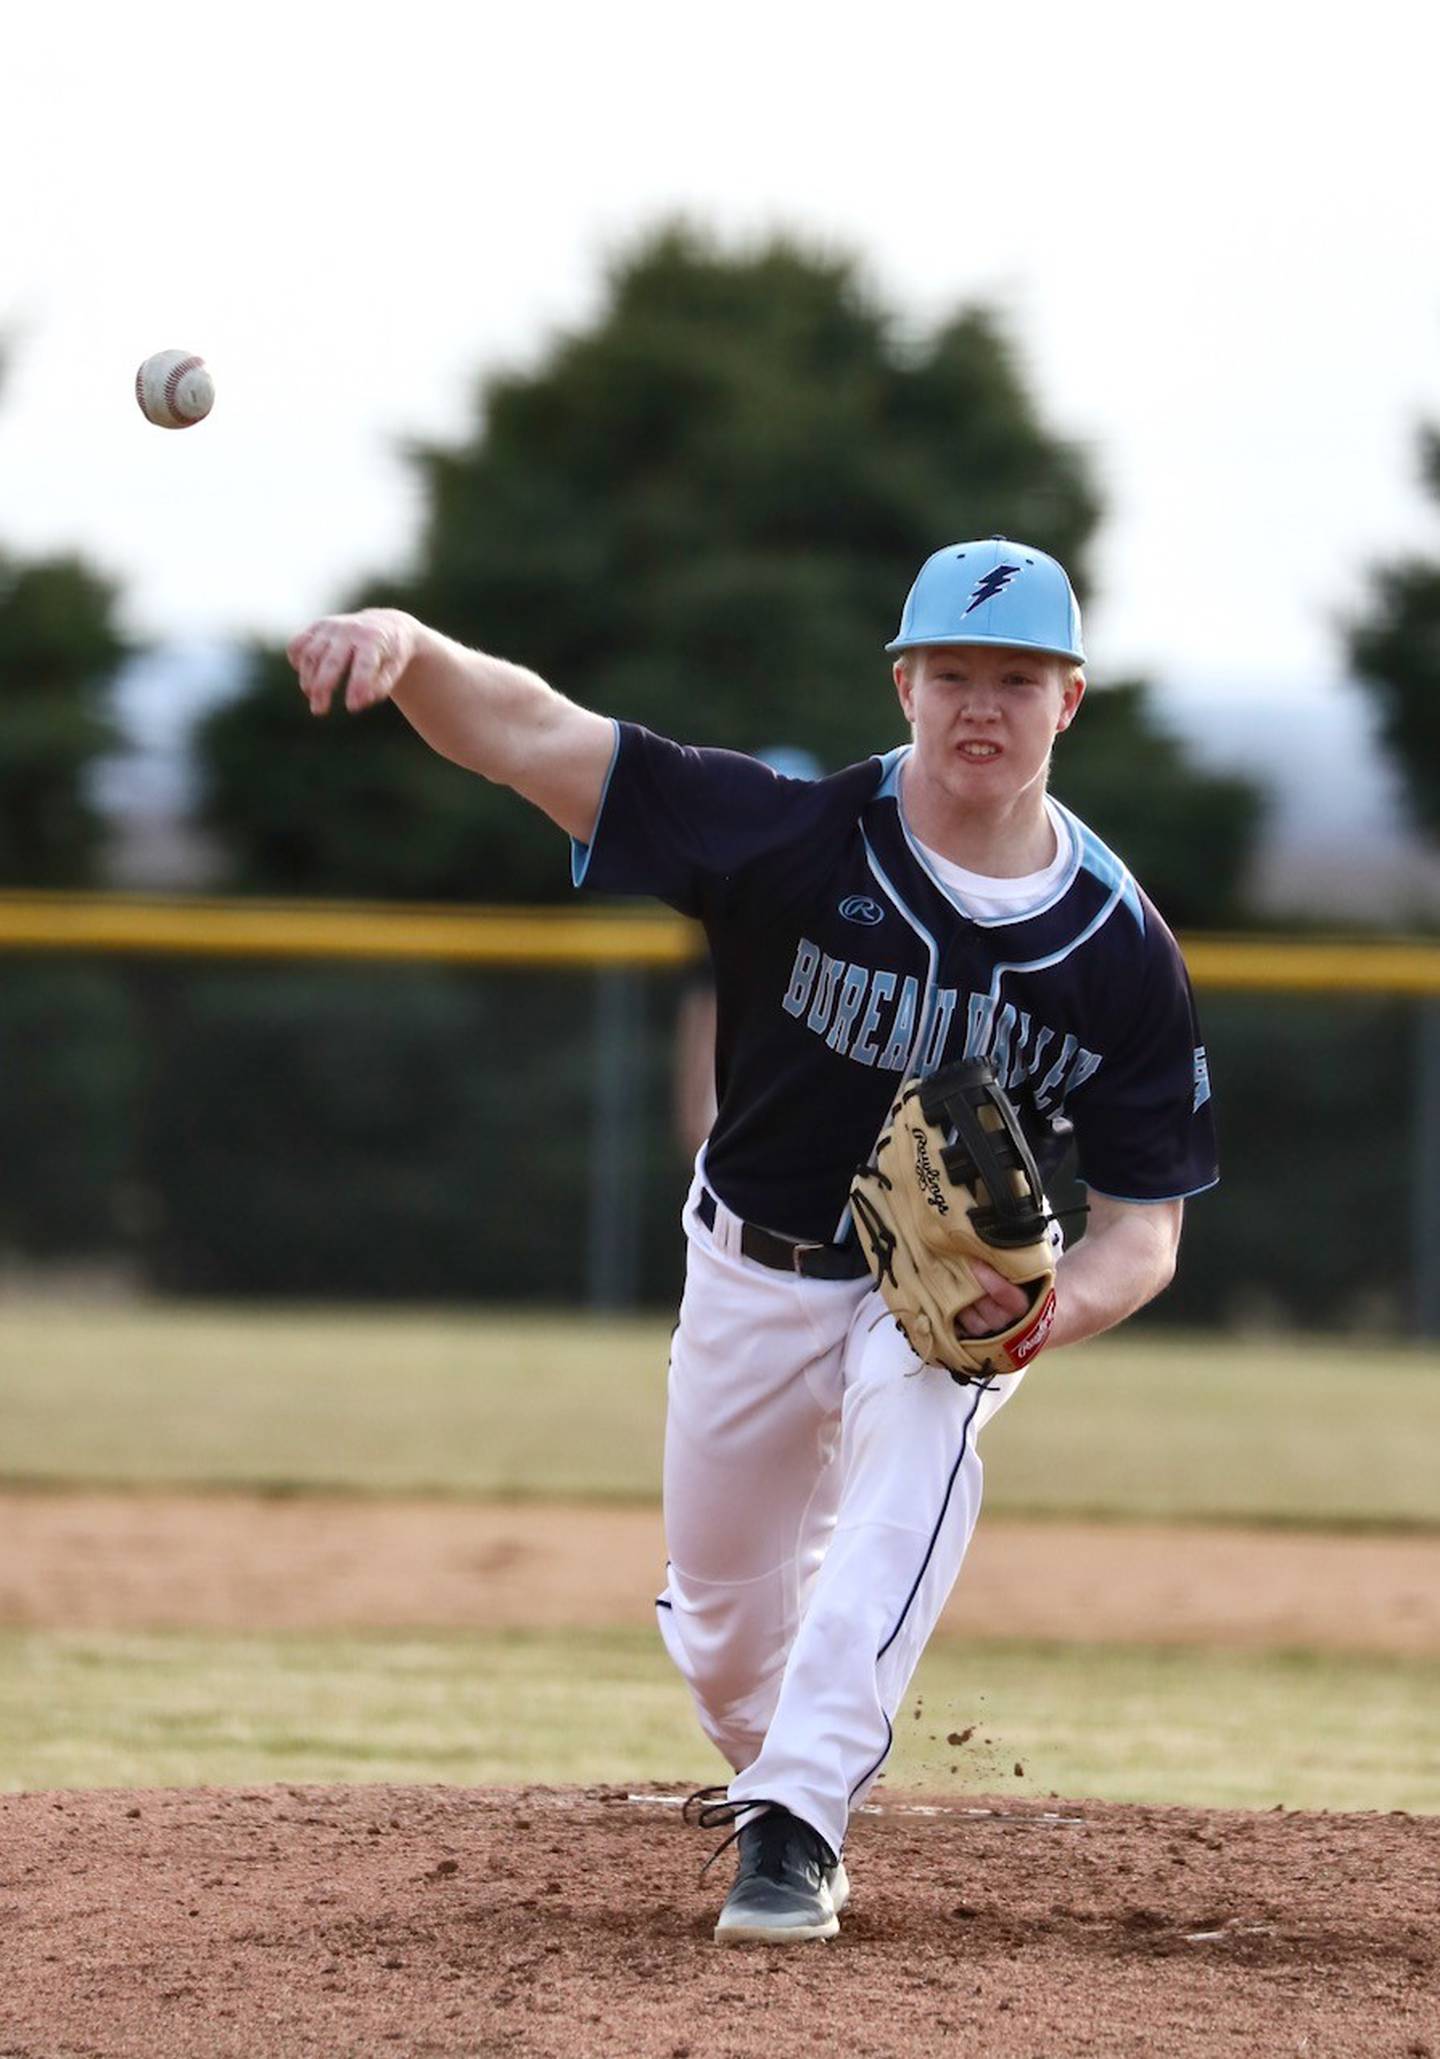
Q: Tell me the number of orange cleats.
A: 0